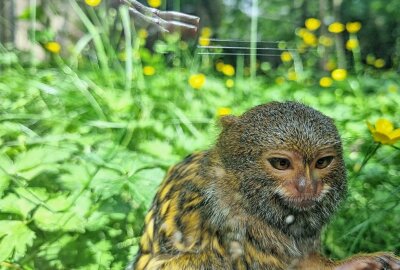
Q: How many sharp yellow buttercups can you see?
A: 1